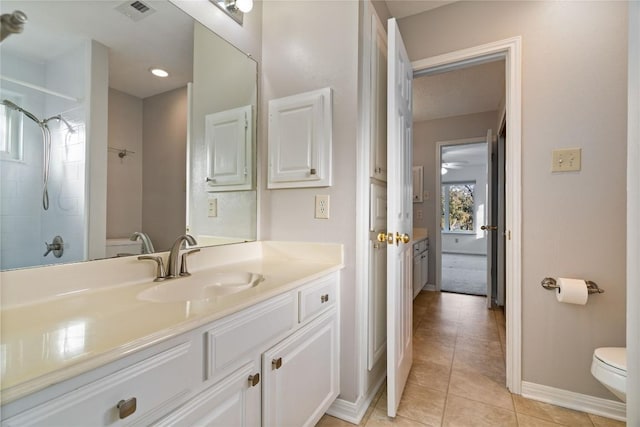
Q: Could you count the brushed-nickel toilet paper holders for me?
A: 1